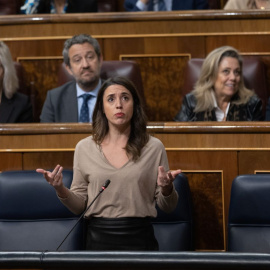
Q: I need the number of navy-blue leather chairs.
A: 3